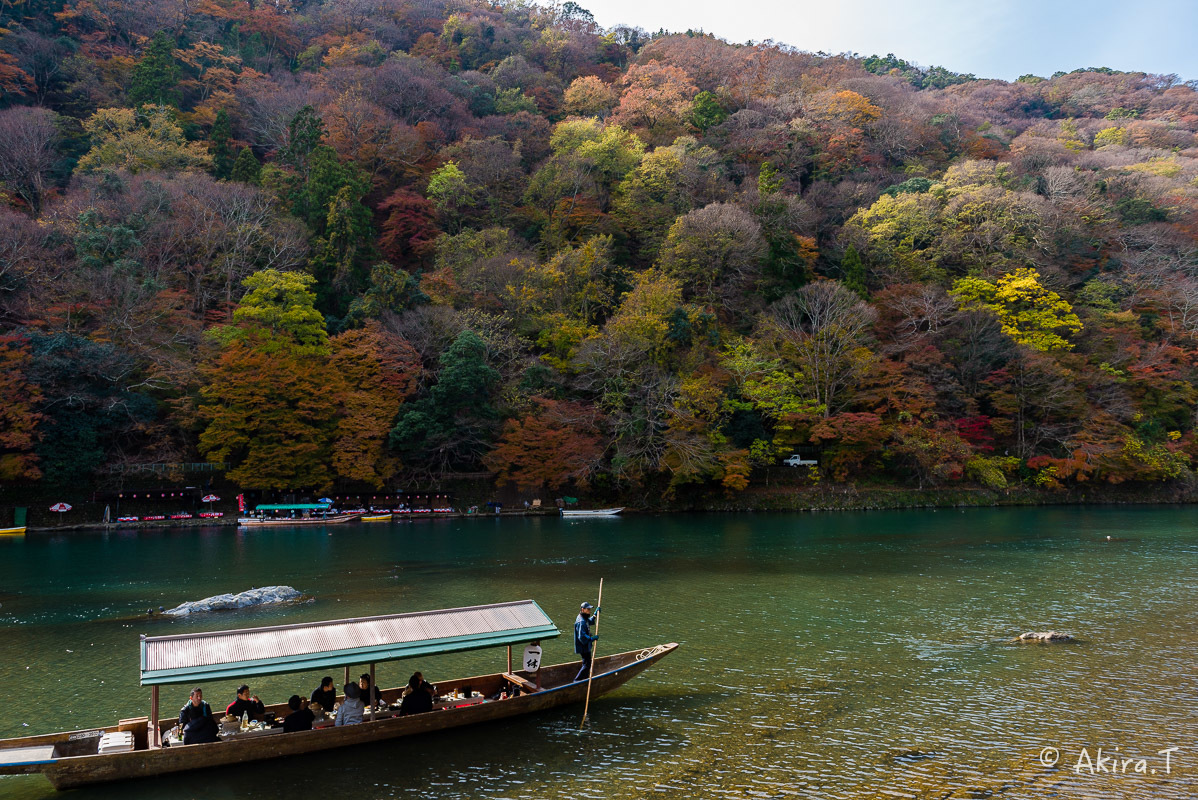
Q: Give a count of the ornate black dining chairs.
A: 0